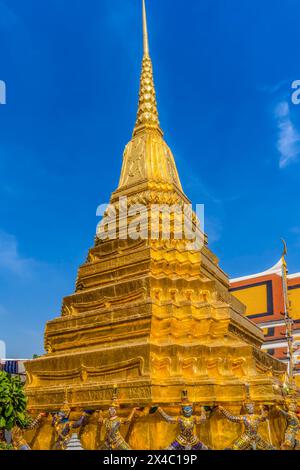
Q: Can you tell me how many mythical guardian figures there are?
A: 6